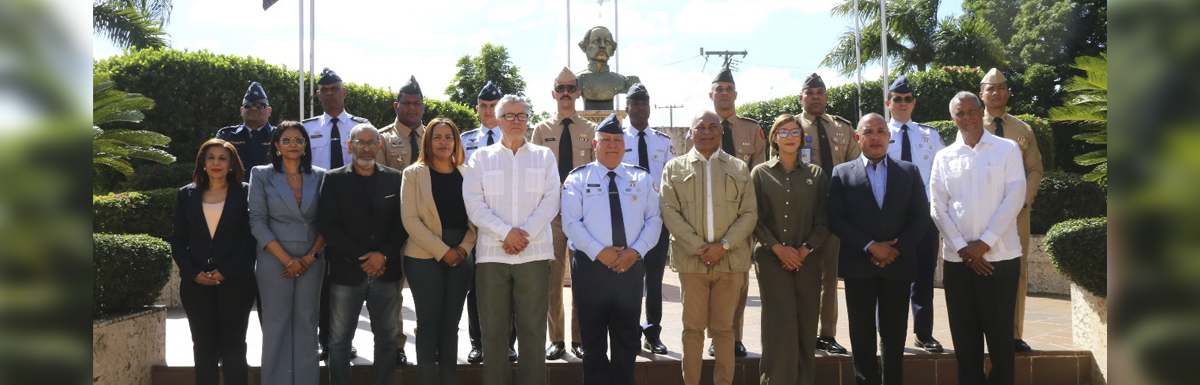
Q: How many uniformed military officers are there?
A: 11